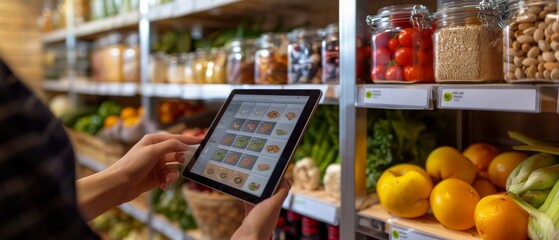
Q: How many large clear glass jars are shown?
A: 3